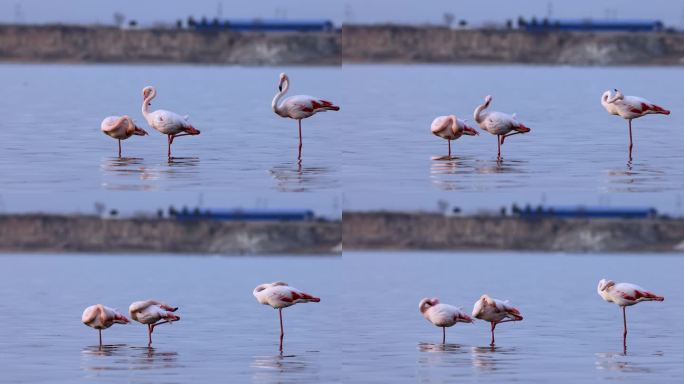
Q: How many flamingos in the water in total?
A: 12